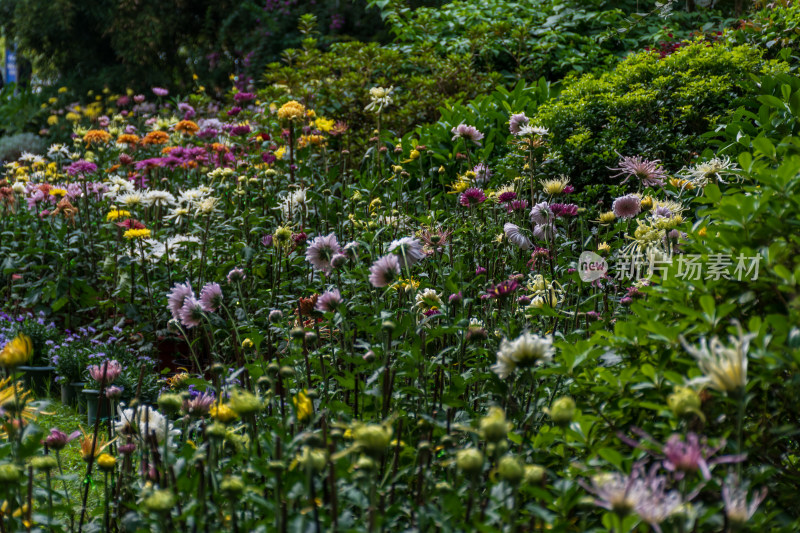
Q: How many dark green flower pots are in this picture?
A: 4